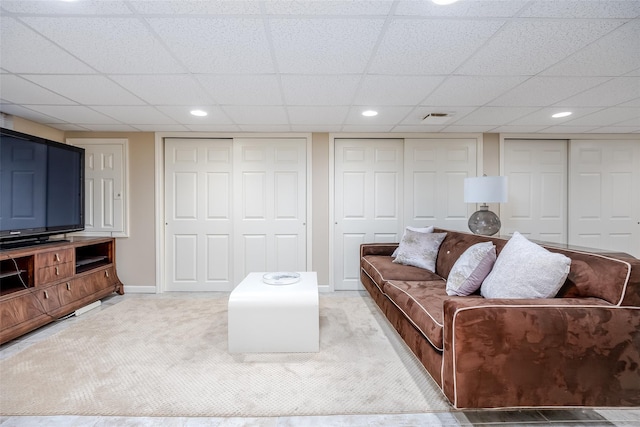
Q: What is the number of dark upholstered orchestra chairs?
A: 0